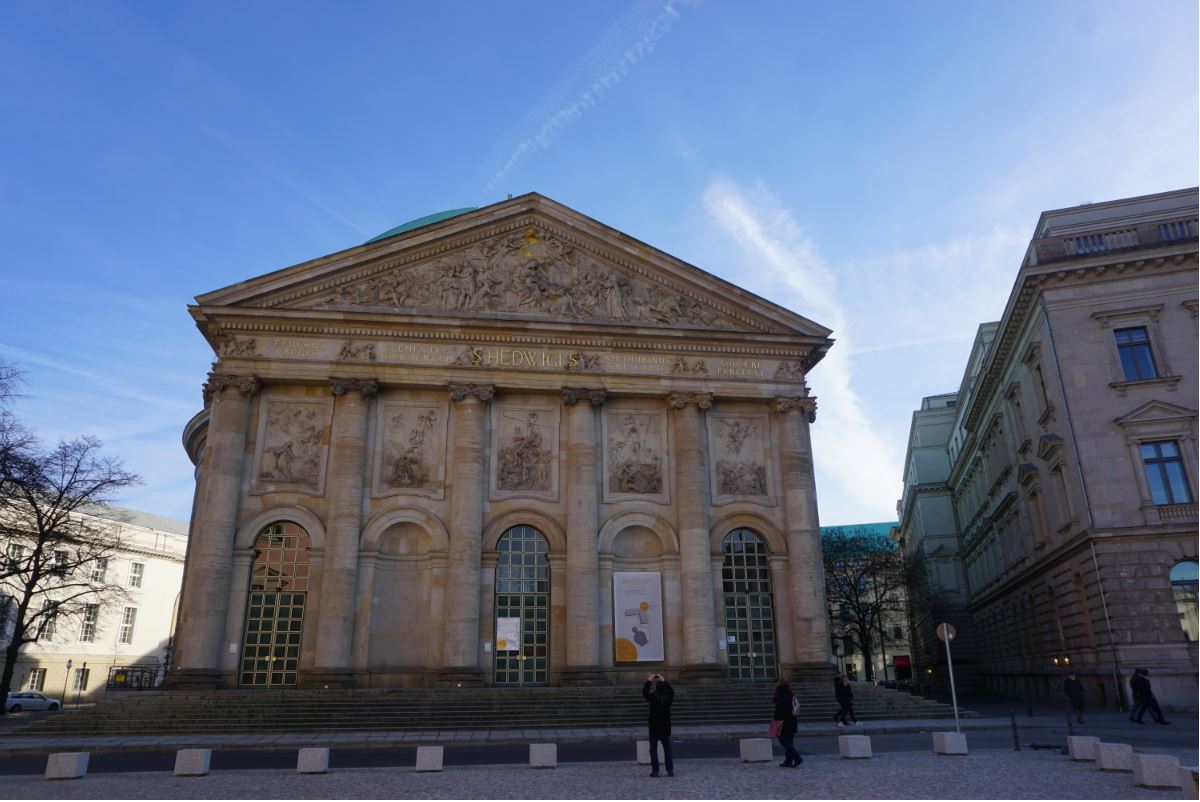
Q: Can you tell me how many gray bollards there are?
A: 13